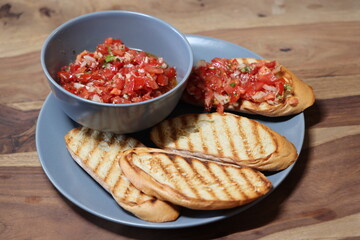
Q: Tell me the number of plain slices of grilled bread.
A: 3